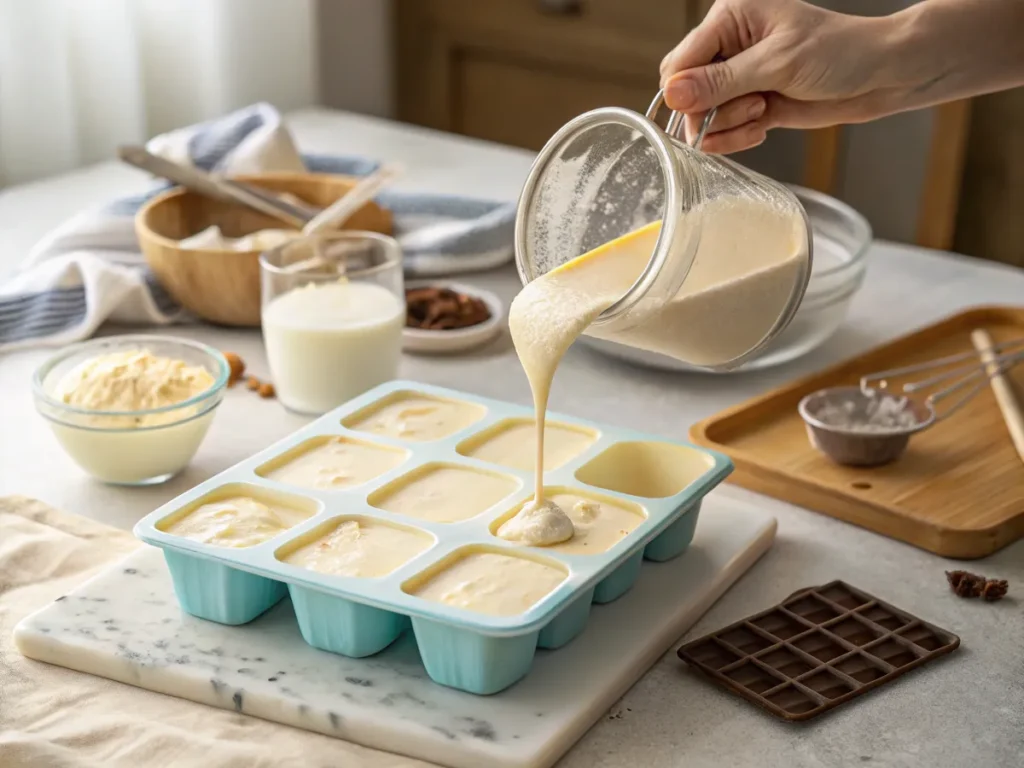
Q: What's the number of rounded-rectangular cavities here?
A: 9